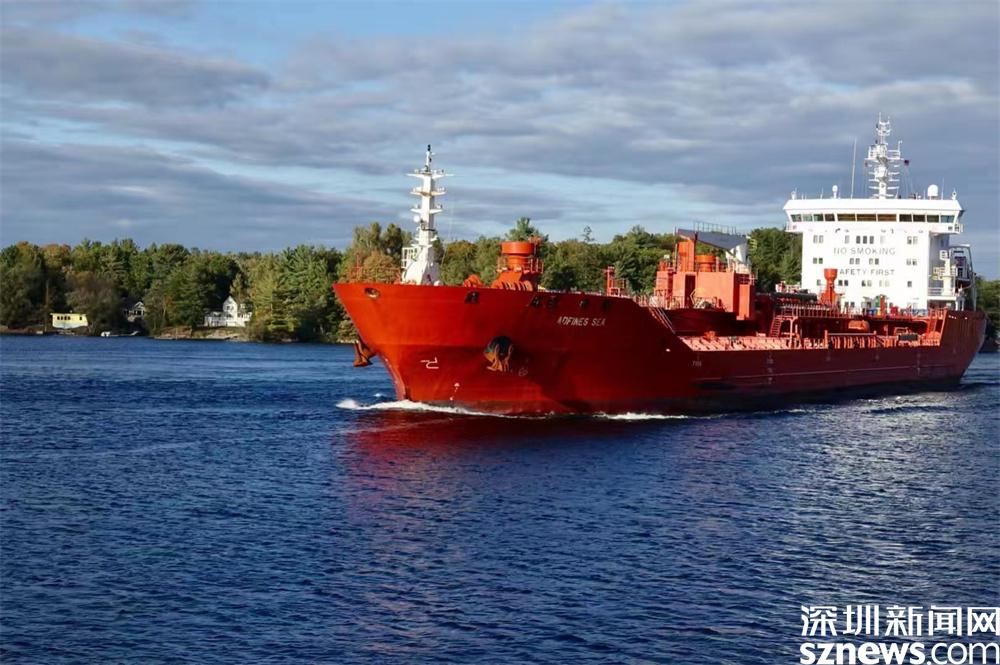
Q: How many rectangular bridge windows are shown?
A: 11